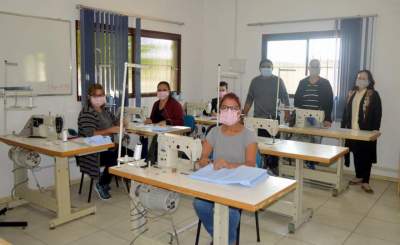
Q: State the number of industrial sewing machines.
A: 6